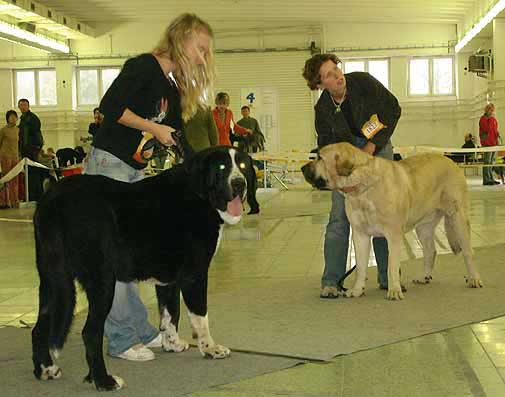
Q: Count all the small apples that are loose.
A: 0